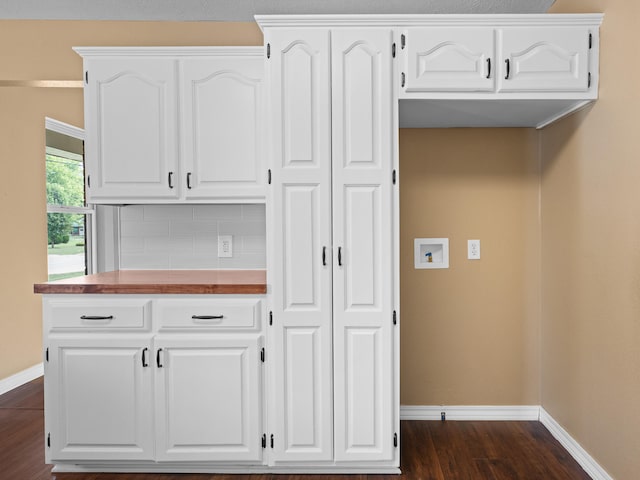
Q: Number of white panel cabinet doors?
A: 8